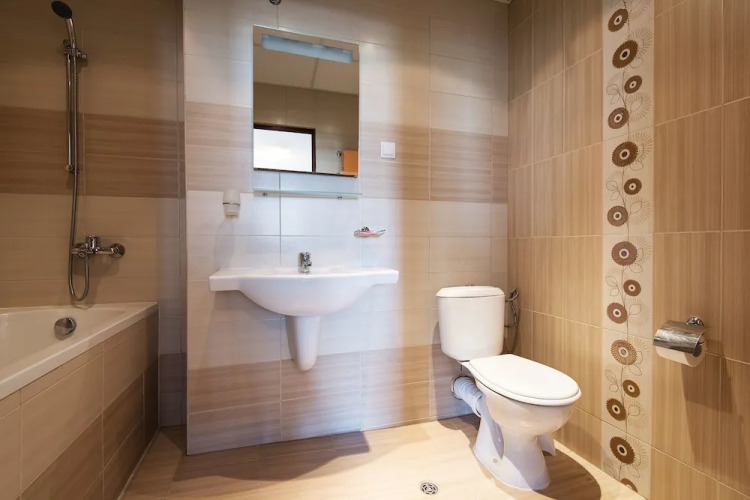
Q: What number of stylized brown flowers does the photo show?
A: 15